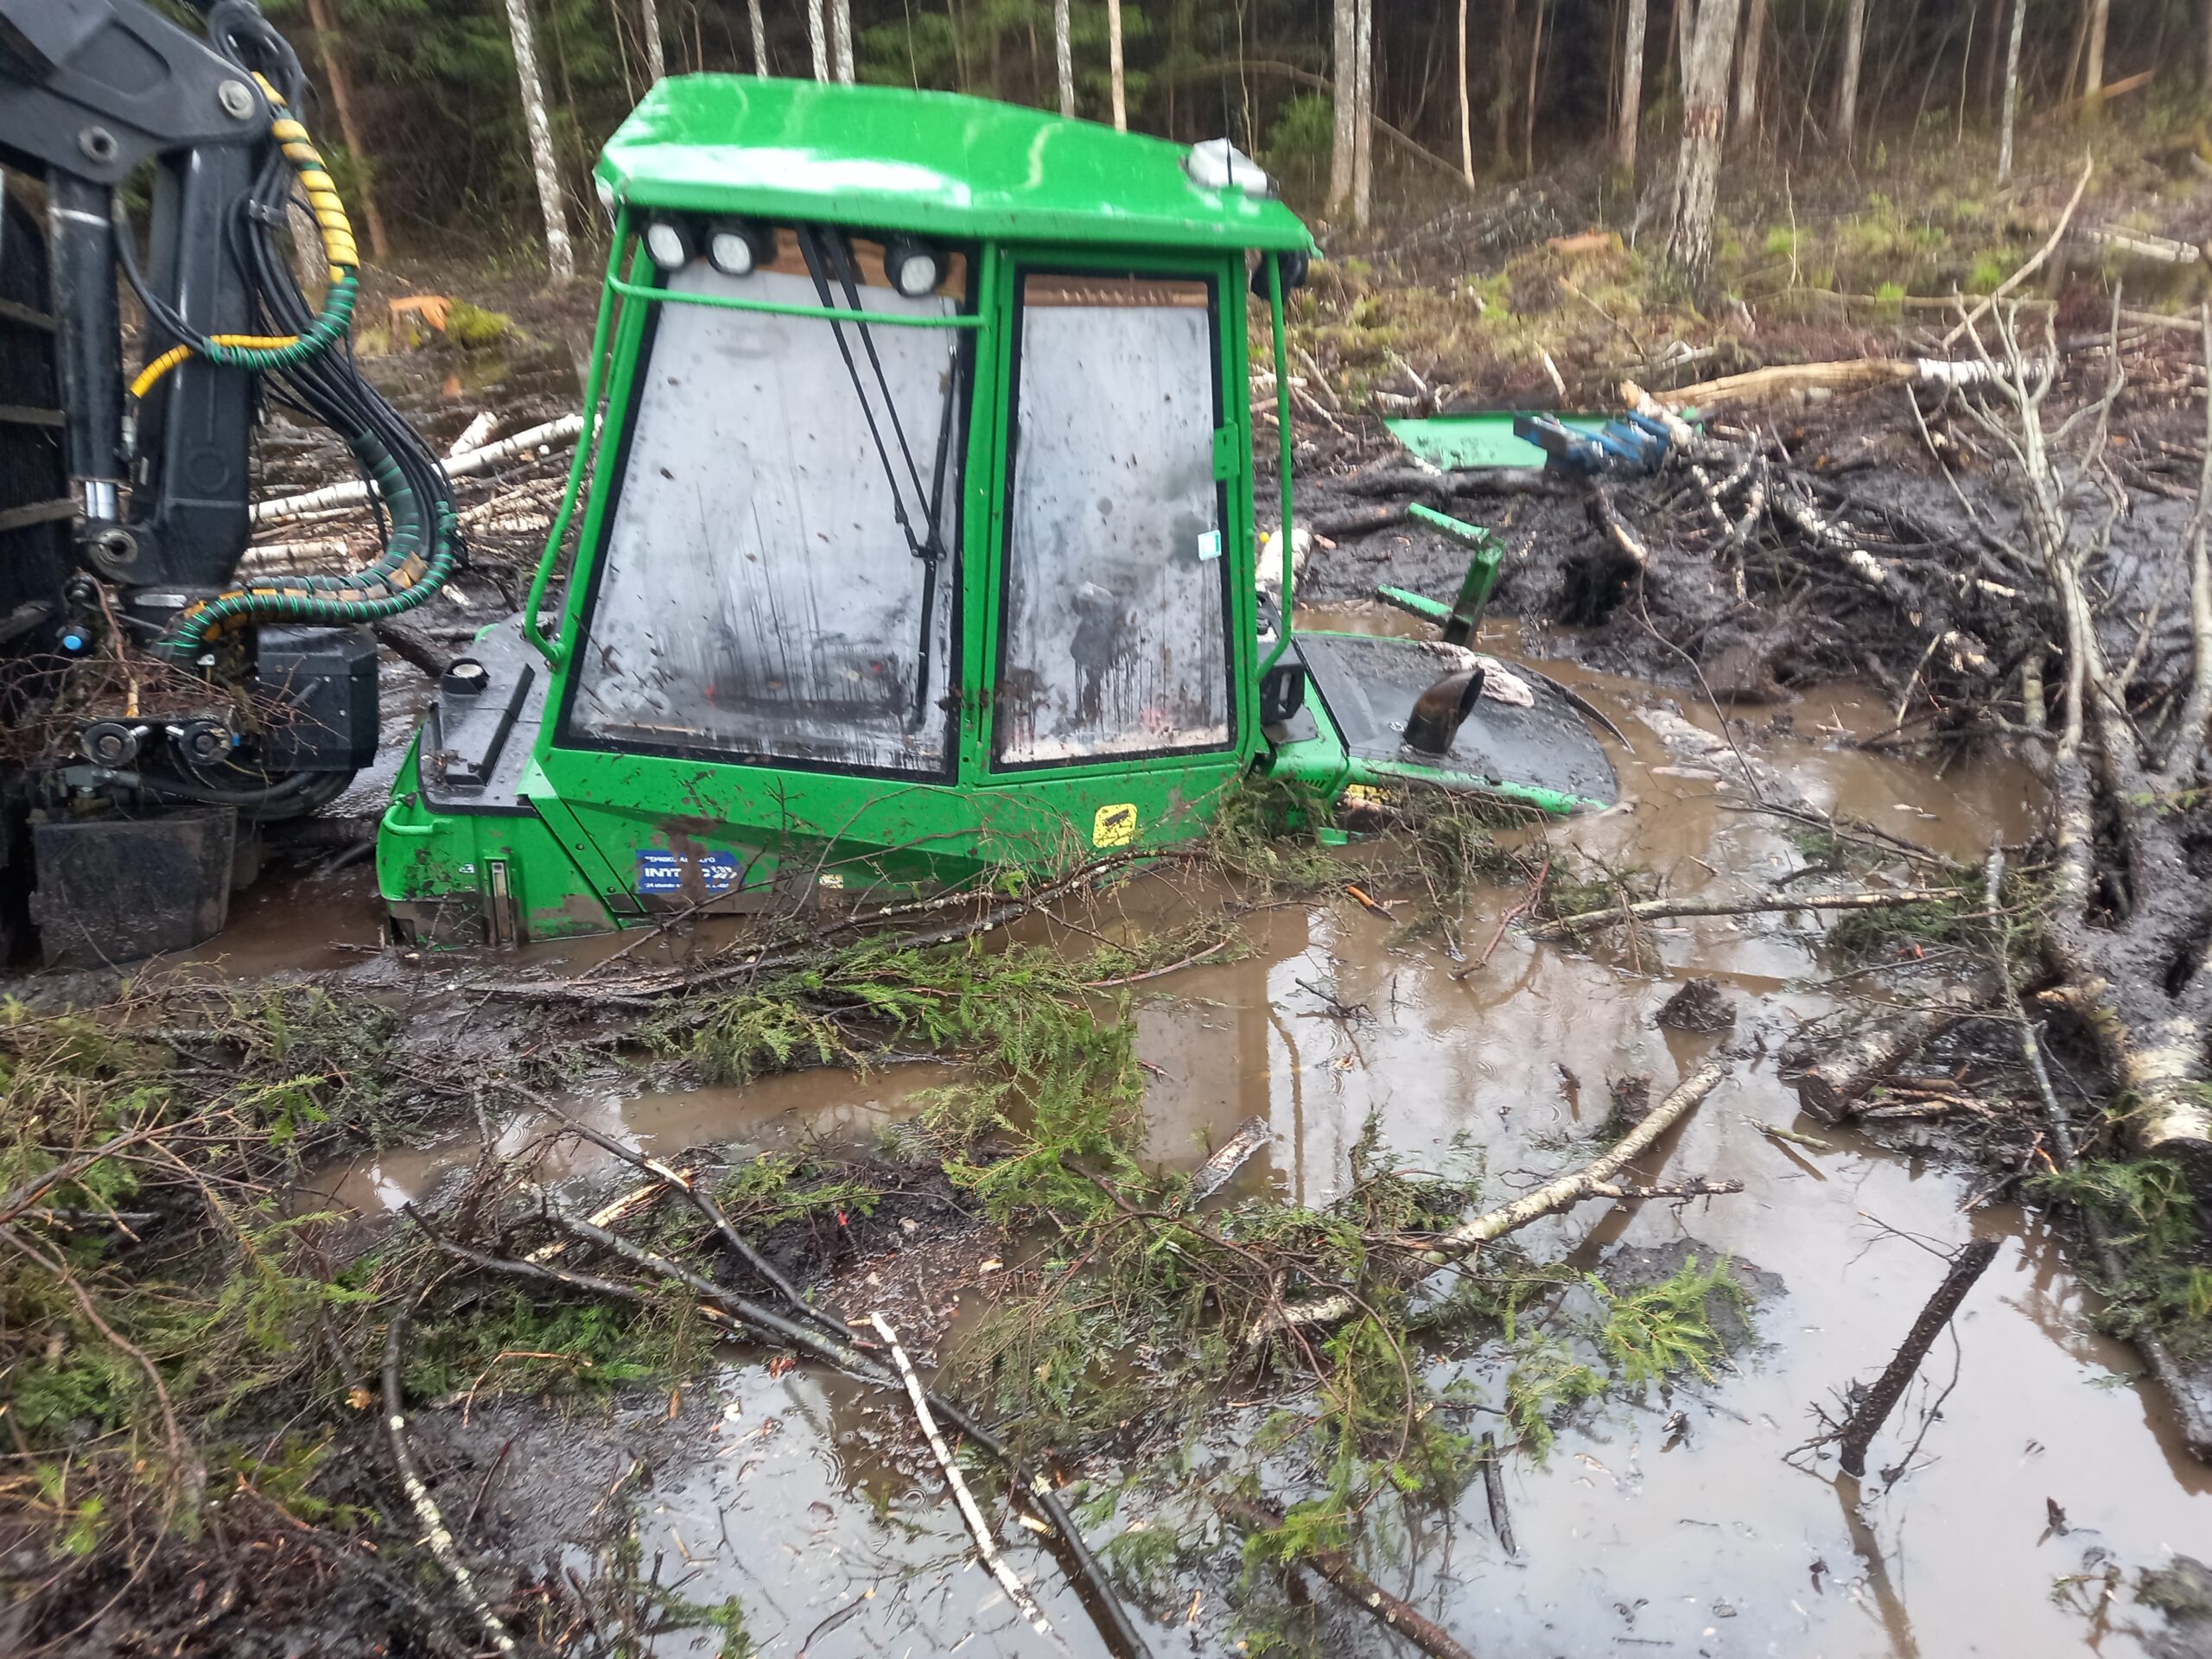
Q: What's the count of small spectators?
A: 0